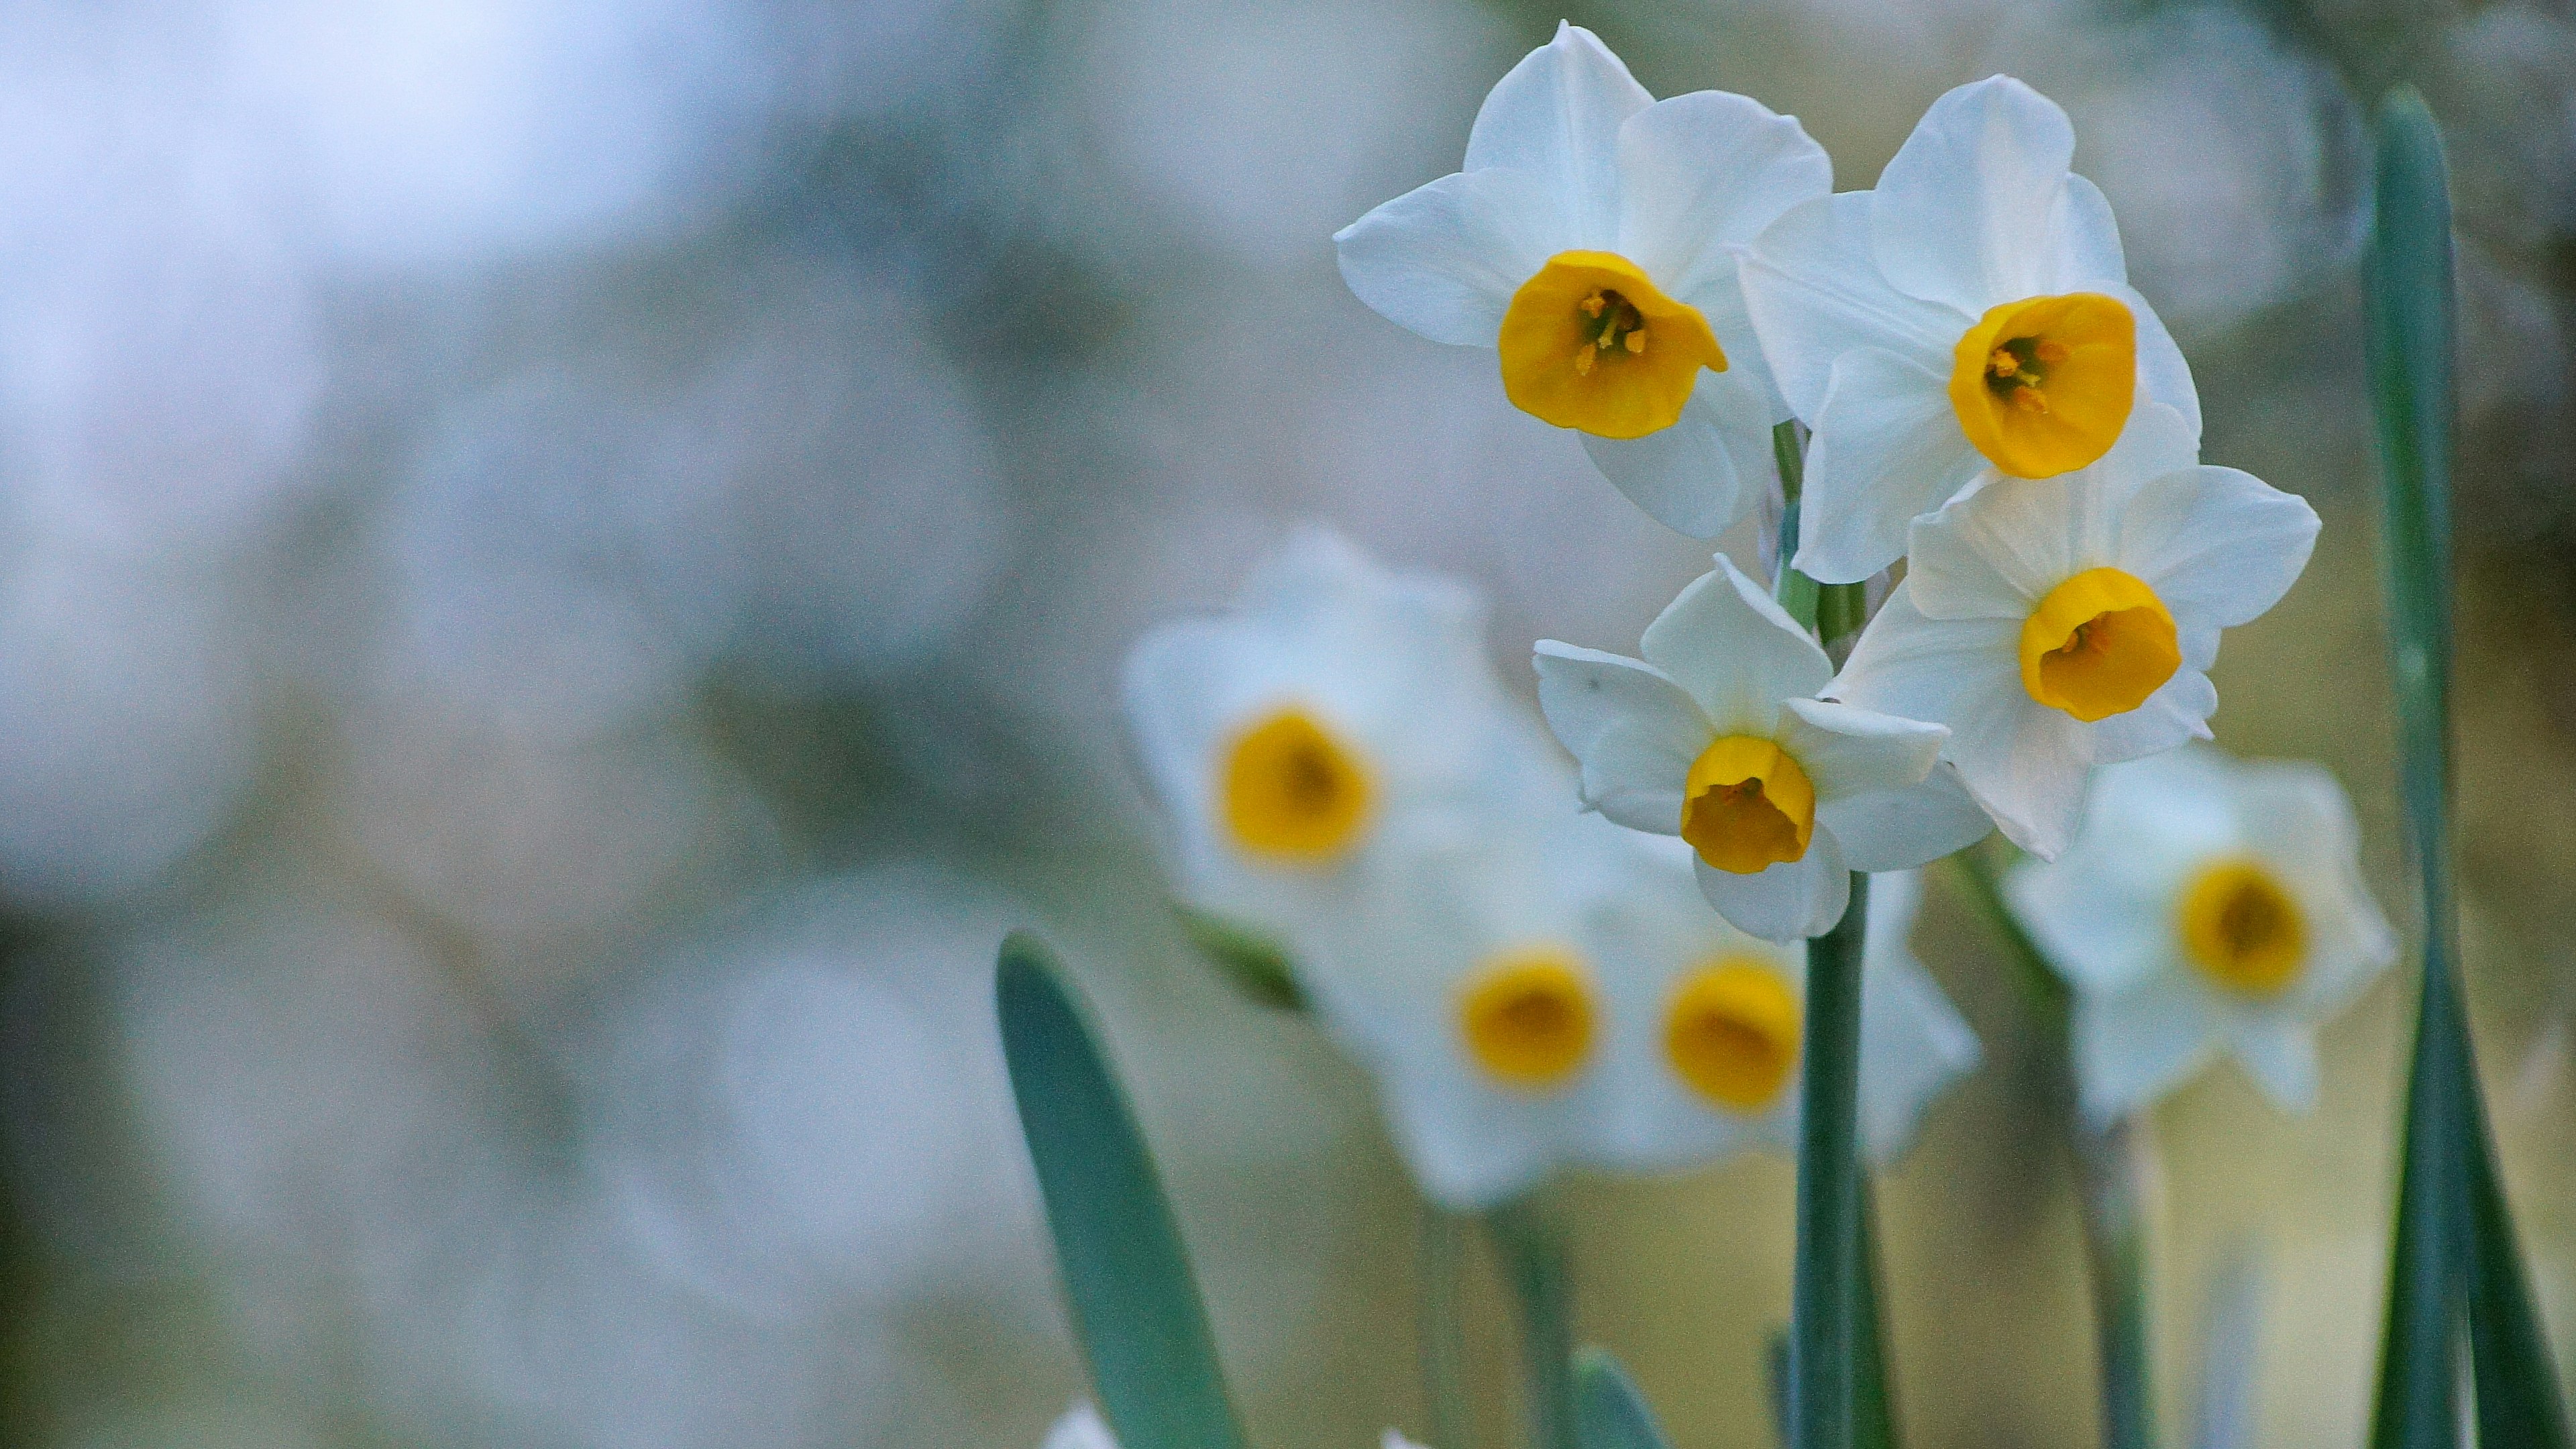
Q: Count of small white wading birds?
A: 0